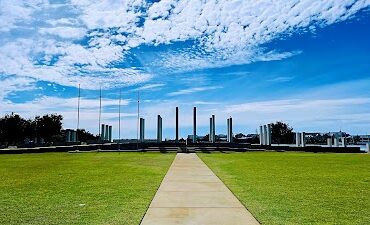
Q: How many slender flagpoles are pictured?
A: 4